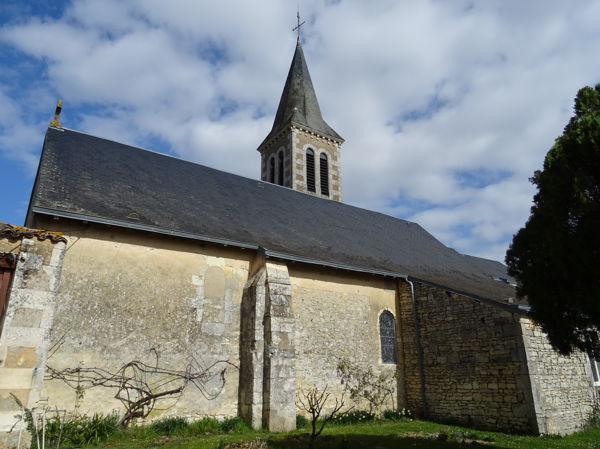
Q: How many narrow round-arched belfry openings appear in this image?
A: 4